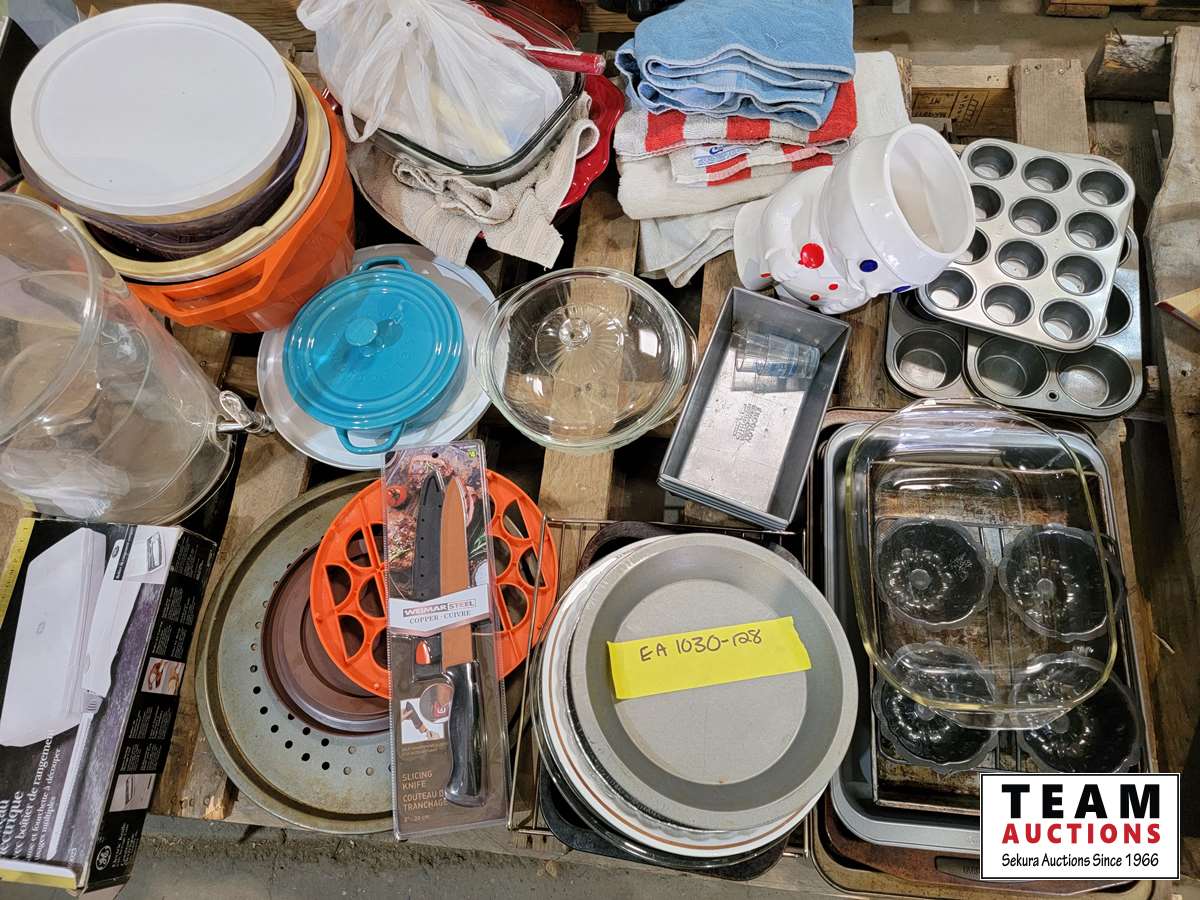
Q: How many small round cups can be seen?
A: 12